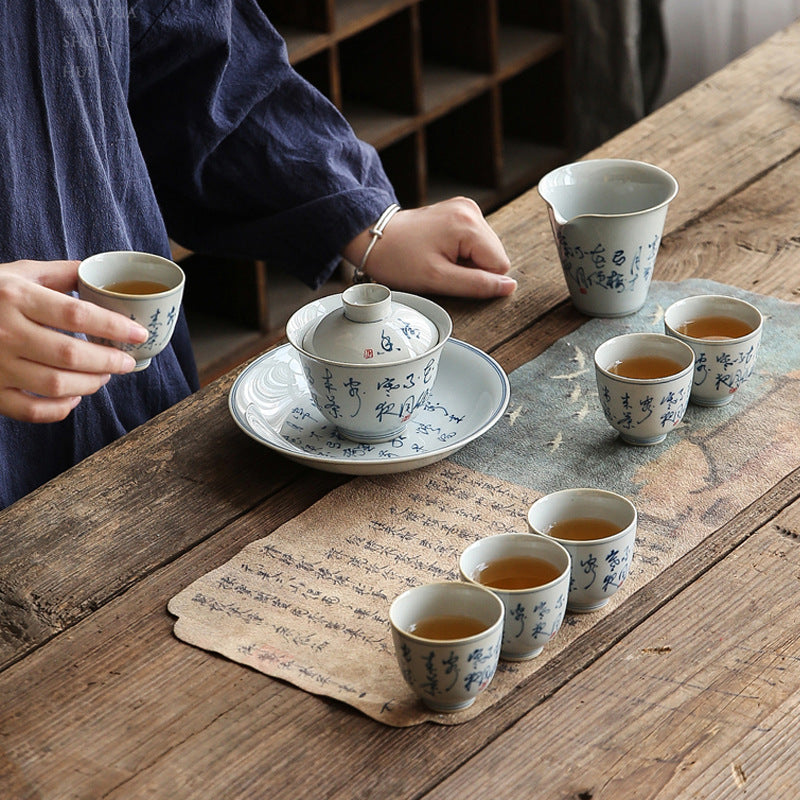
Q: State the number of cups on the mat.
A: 5